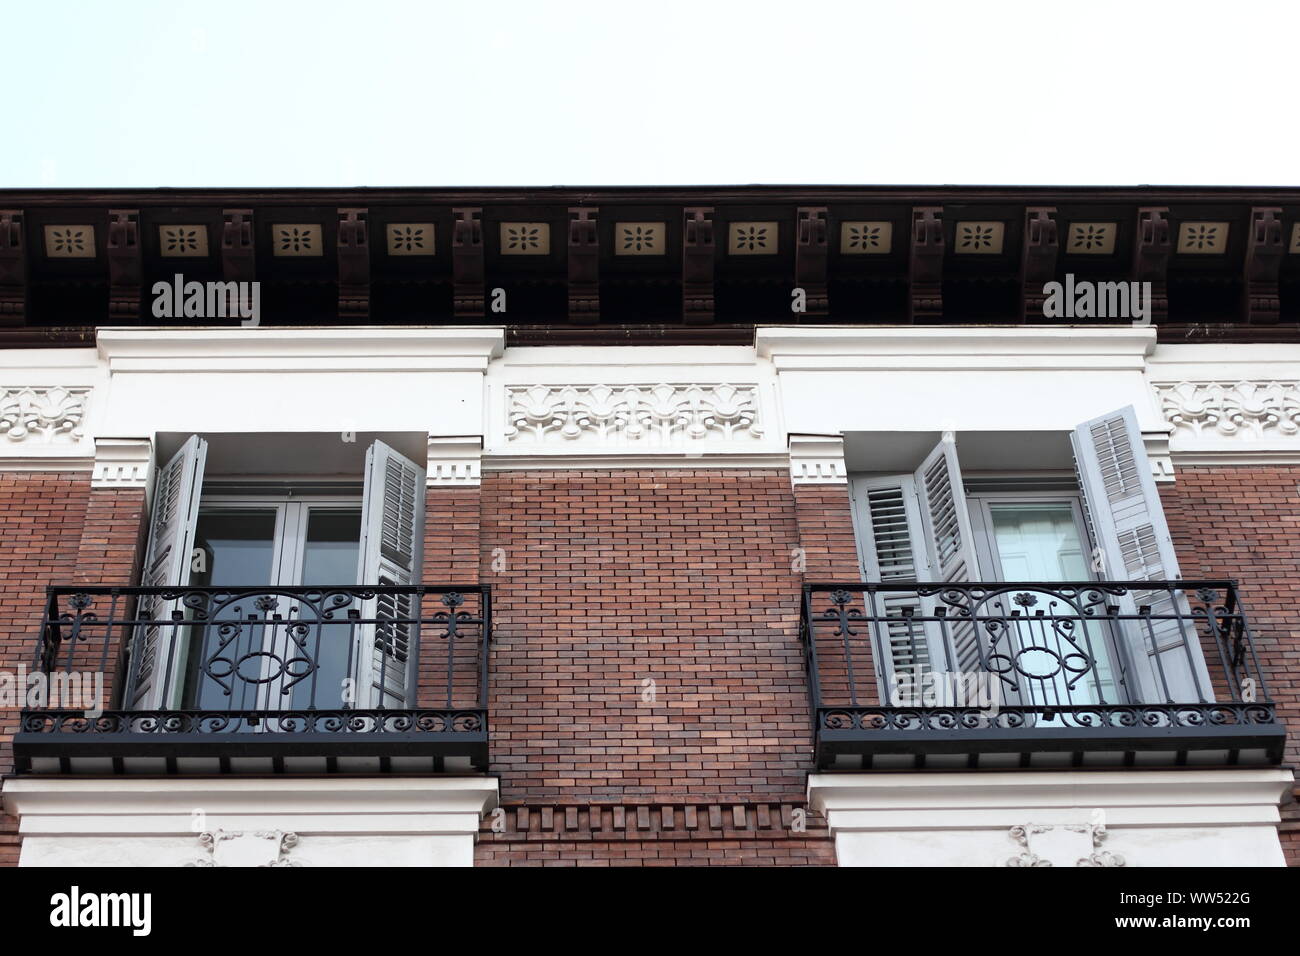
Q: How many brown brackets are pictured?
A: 12